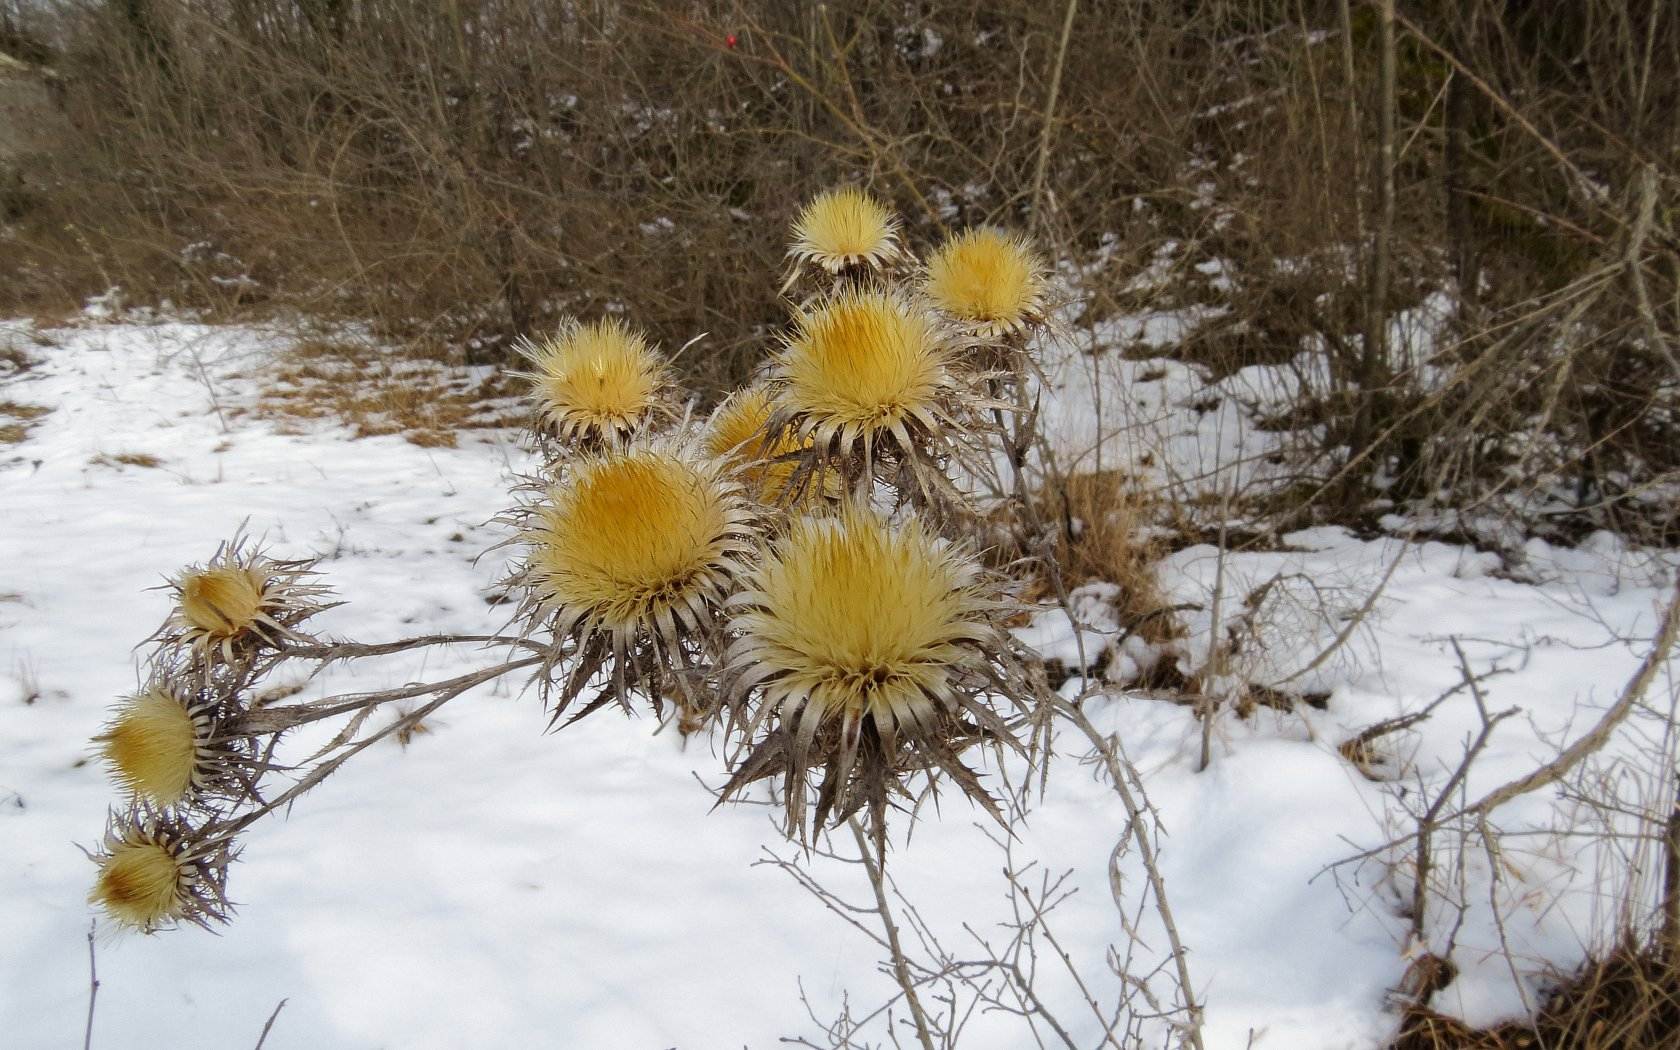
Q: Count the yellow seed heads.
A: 10